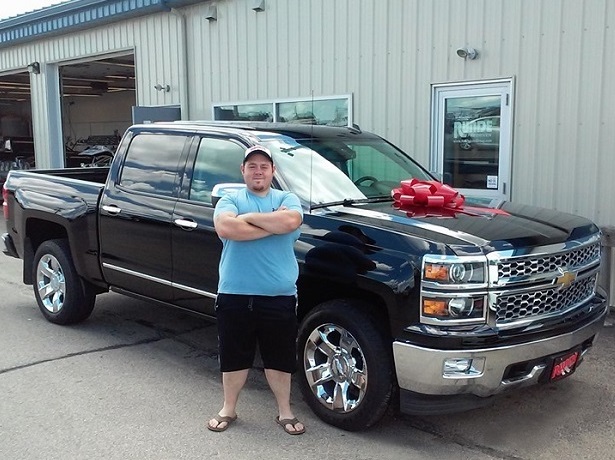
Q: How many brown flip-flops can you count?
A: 2